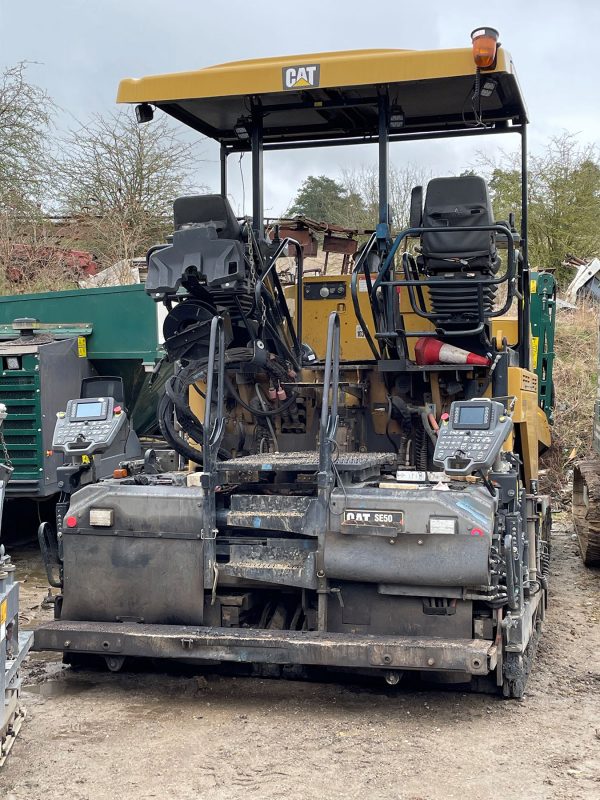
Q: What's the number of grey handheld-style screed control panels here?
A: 2